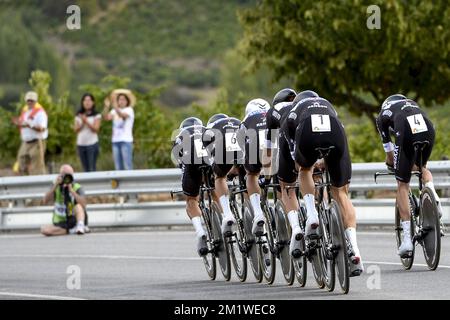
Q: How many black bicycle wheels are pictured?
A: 12